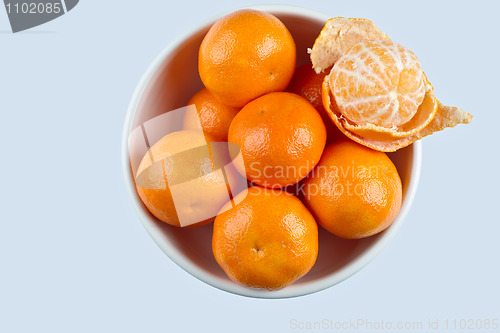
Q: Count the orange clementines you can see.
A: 8